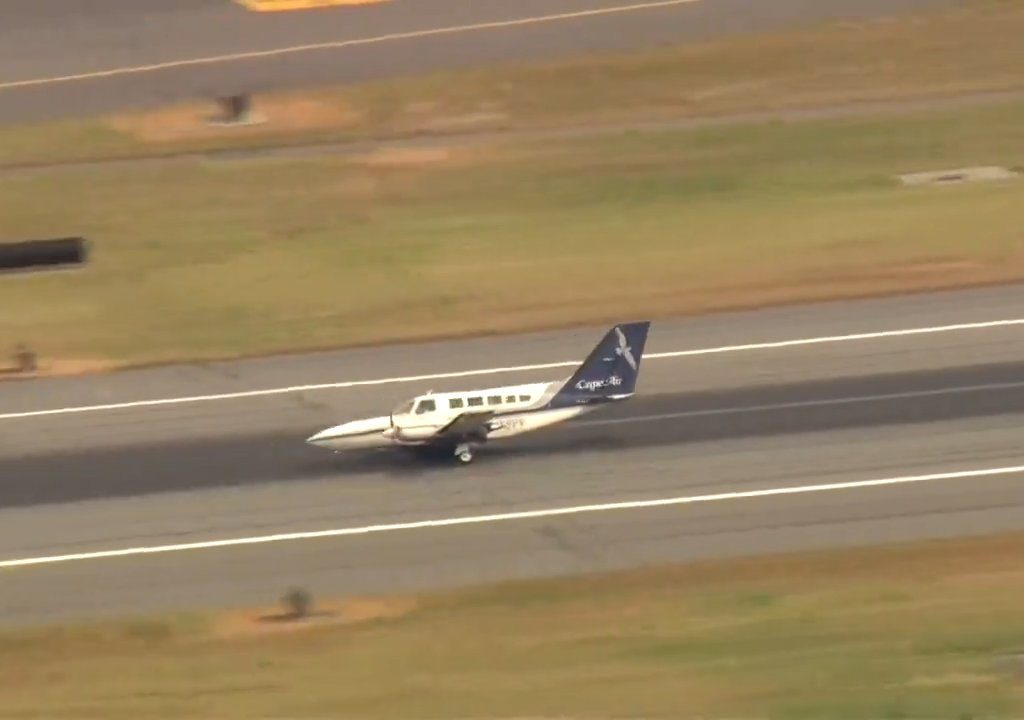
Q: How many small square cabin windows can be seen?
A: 5